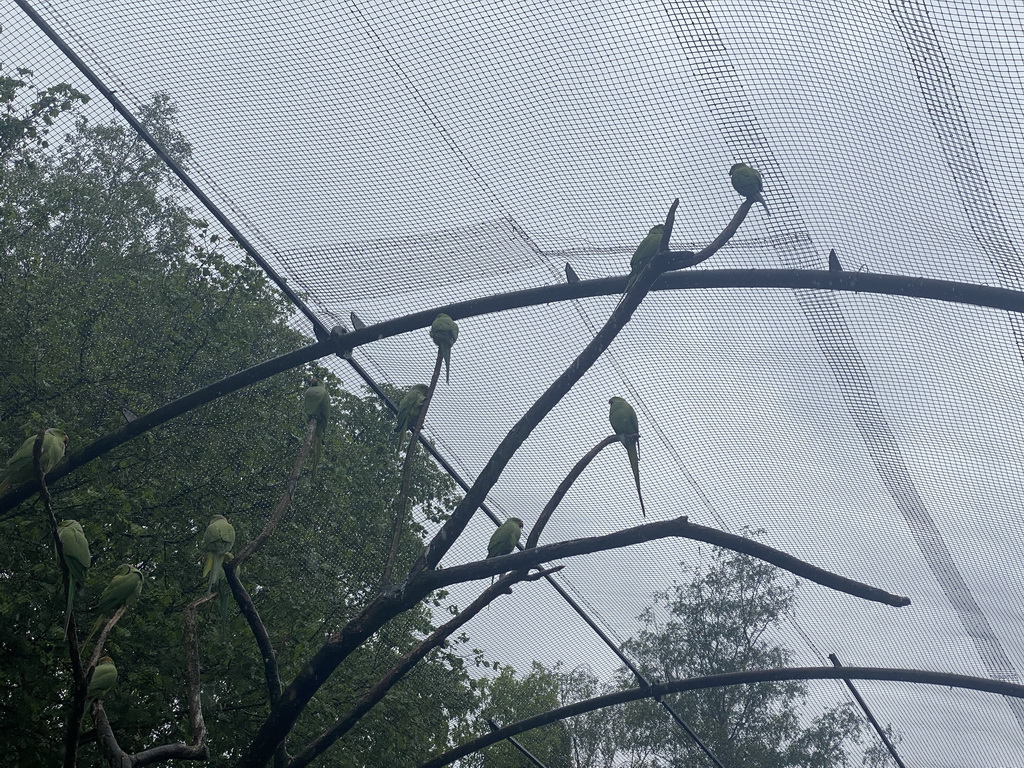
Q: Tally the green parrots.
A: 12